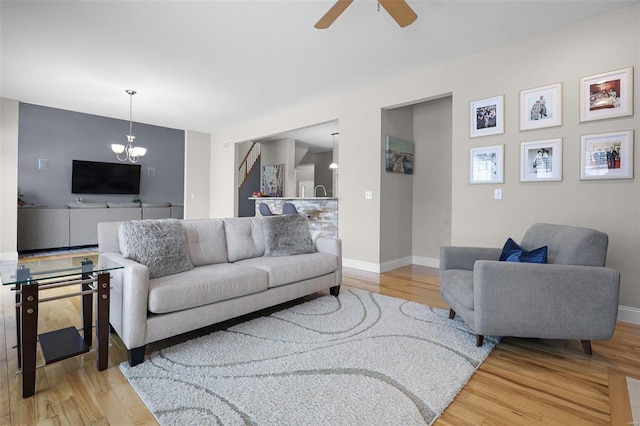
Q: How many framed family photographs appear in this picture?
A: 6